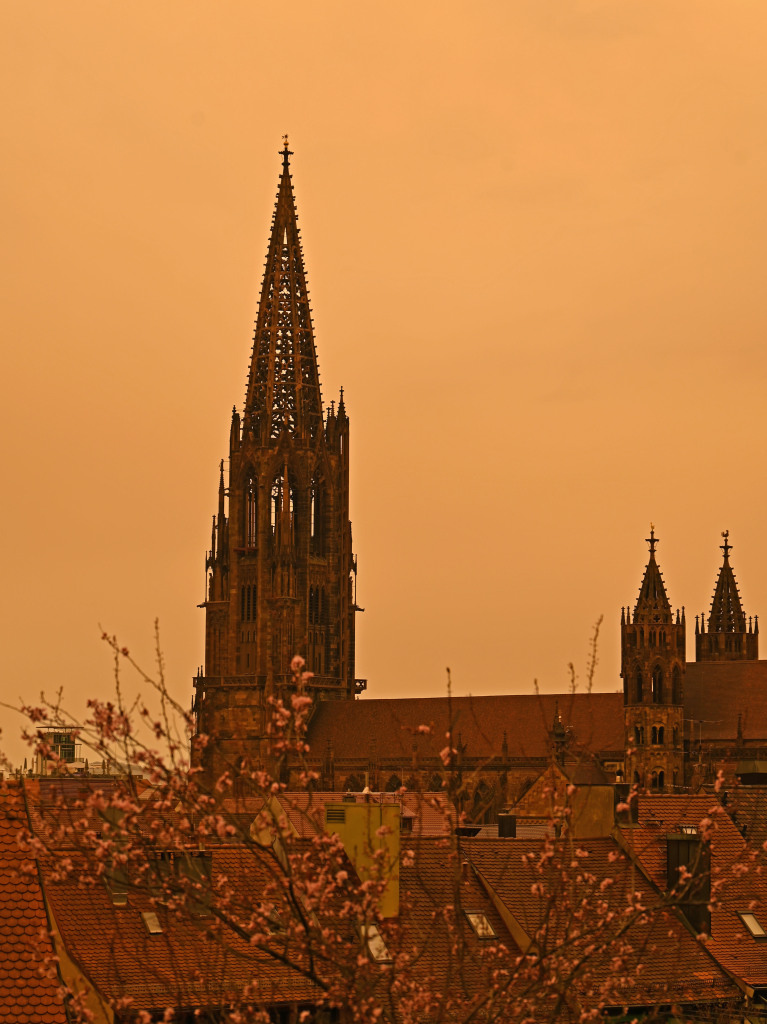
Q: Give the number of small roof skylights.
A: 4